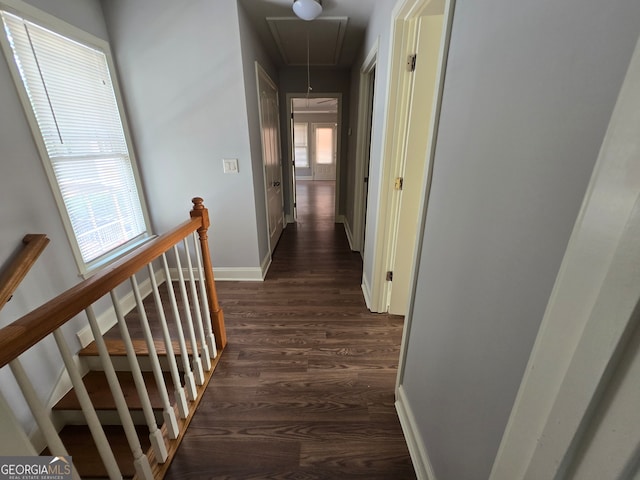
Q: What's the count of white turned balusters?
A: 10